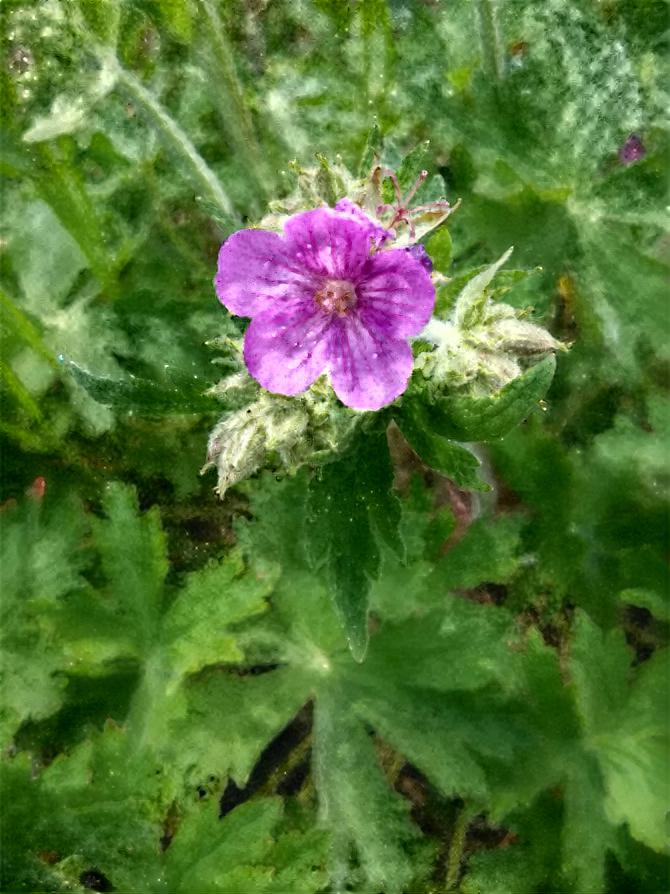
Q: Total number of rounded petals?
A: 5